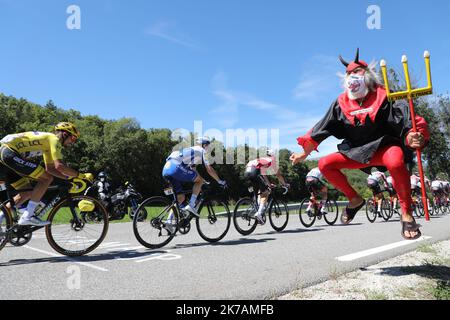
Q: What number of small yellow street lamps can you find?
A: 0